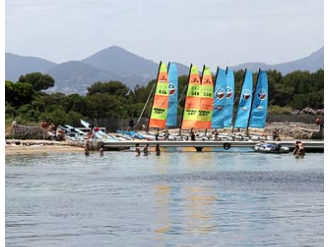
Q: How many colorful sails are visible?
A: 8